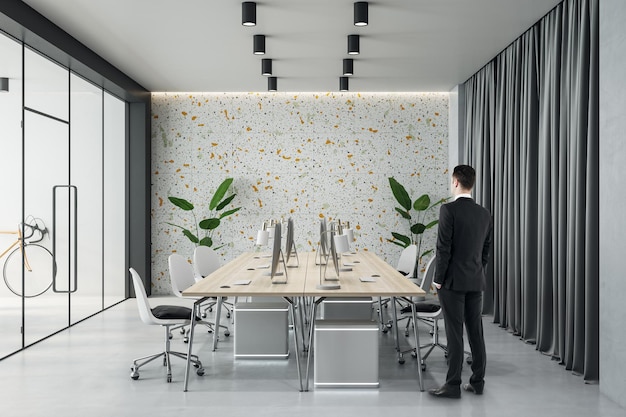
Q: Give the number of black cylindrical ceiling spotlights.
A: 8